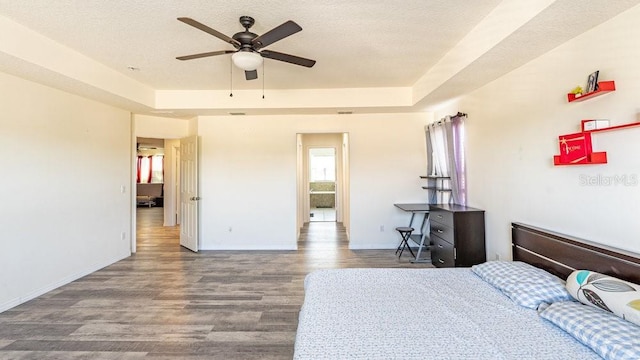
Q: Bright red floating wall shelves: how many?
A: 3